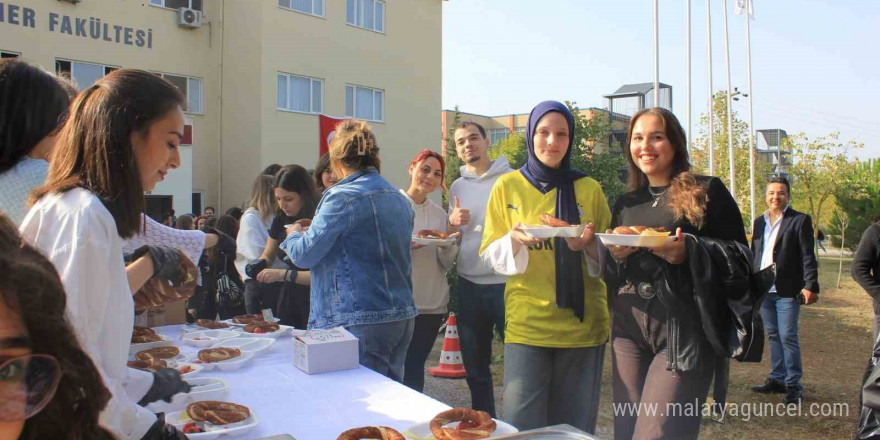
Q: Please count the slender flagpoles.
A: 5